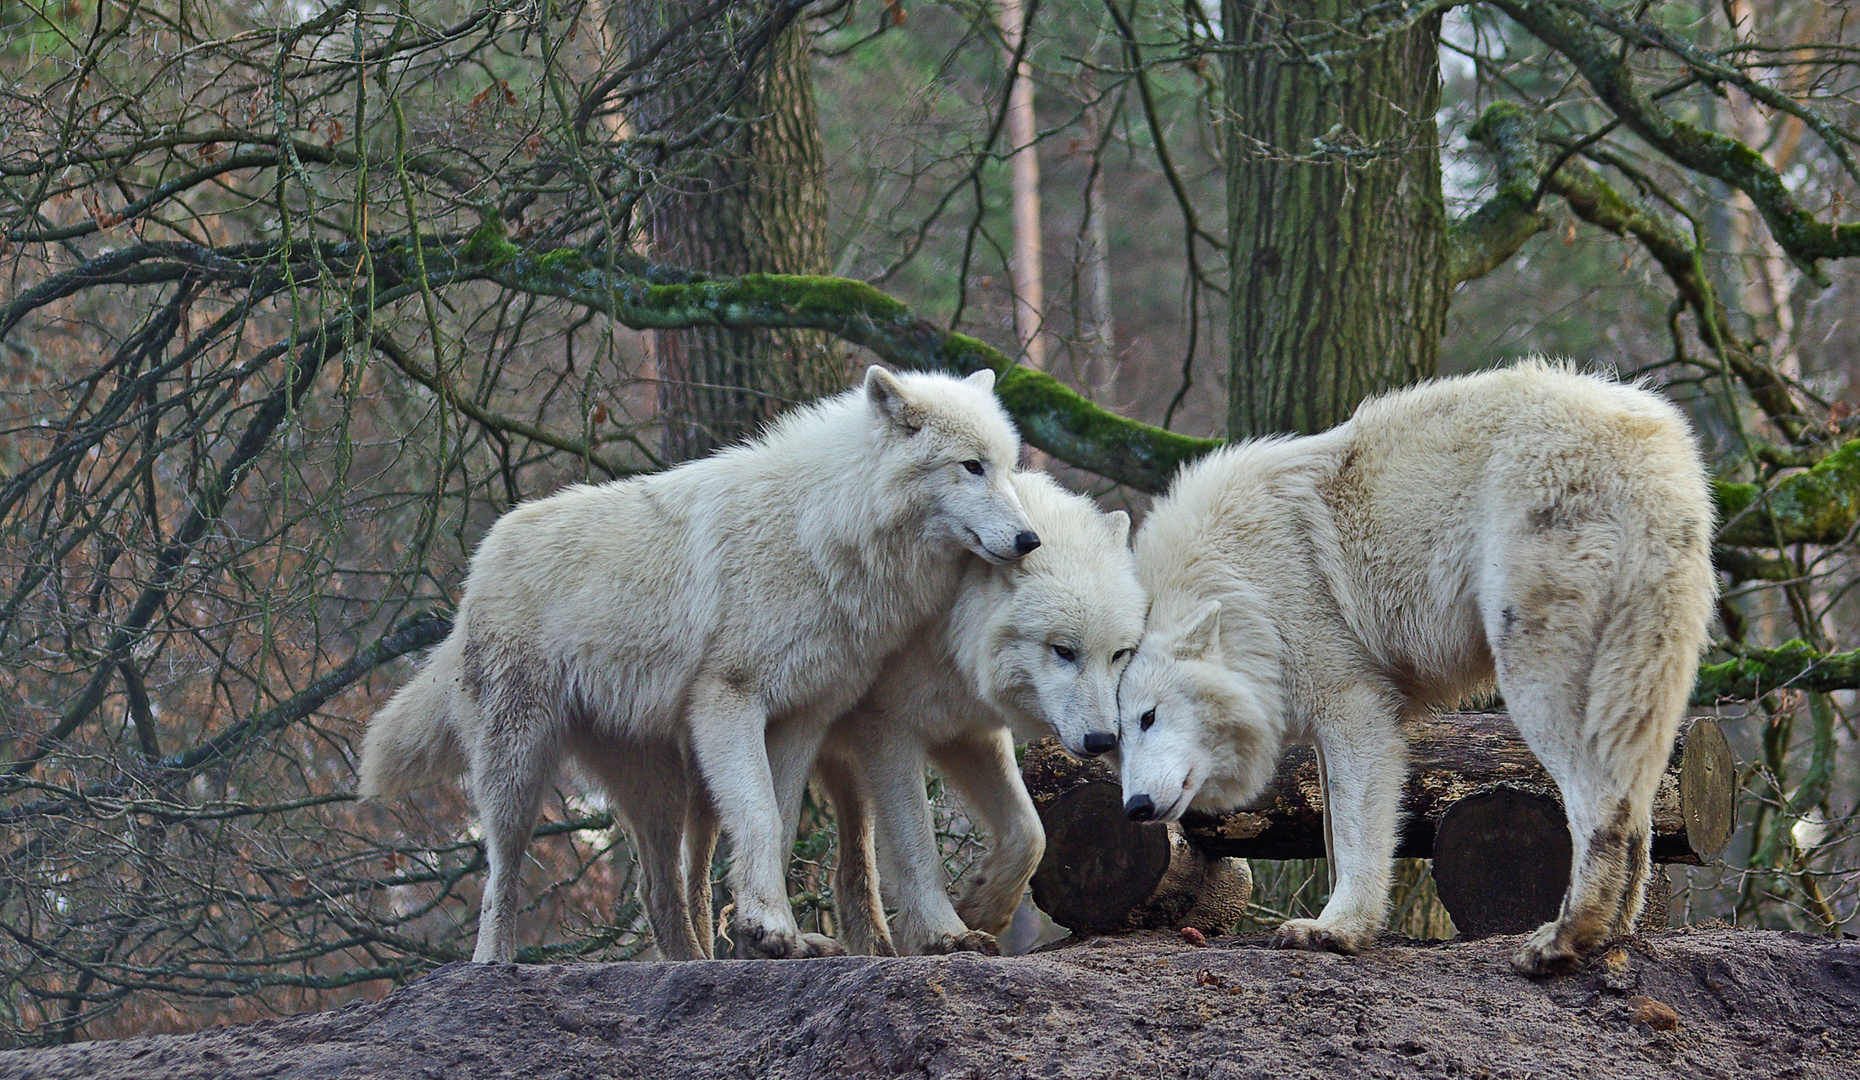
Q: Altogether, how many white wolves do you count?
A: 3